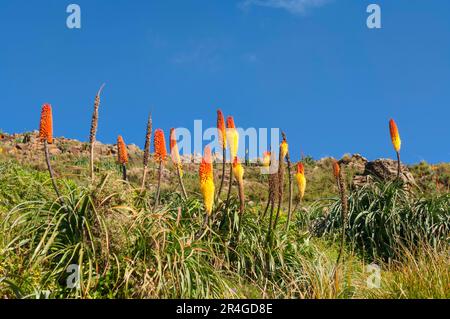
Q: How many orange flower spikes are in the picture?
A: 13